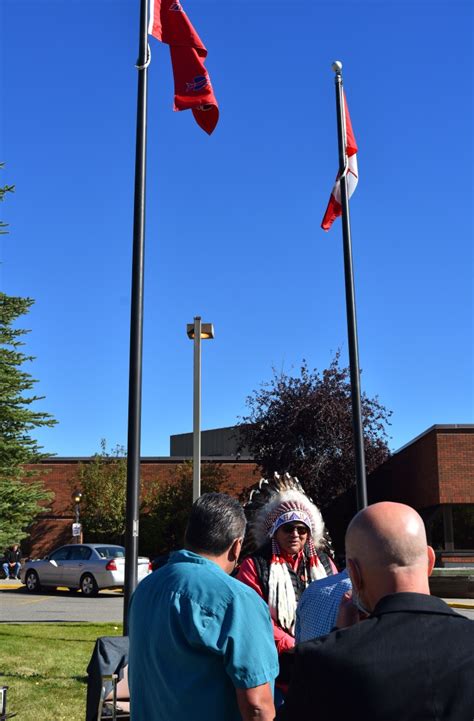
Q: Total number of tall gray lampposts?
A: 1